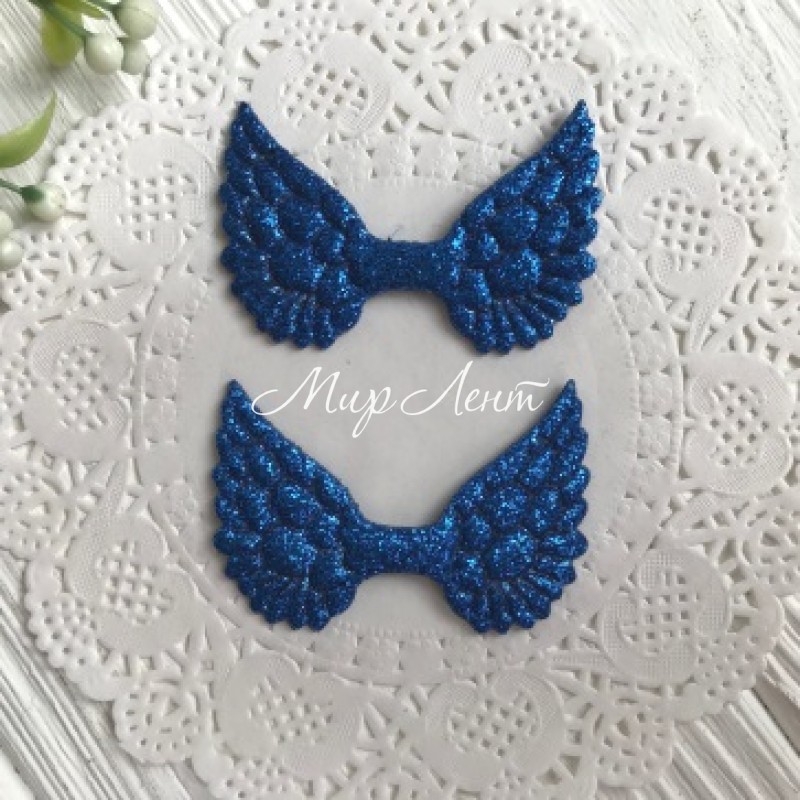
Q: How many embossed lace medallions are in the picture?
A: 10